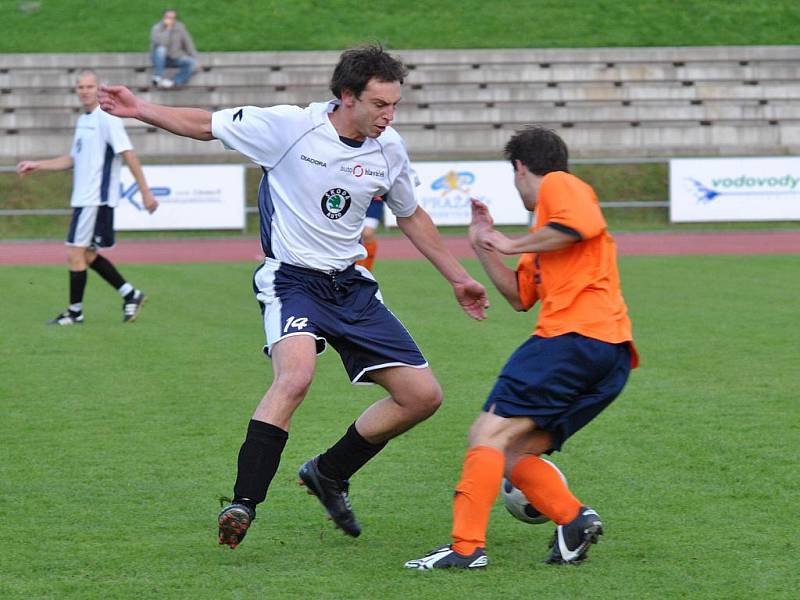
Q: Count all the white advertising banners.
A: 3